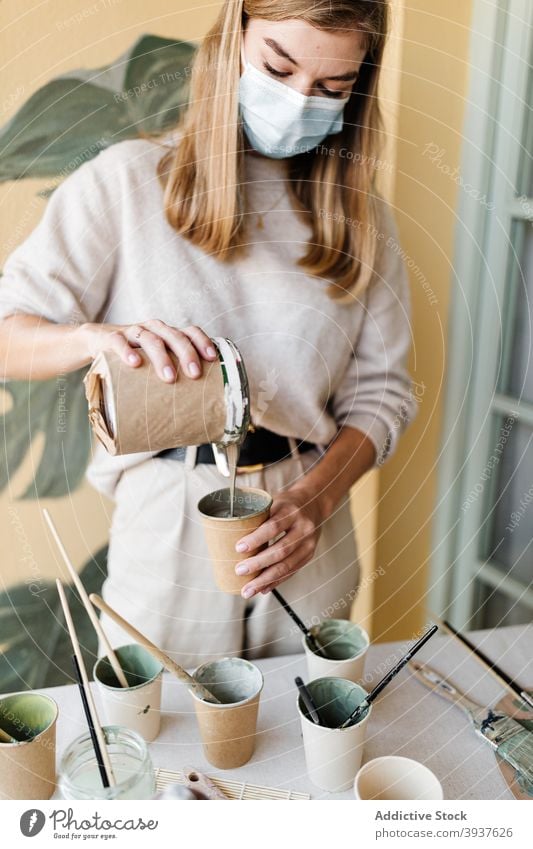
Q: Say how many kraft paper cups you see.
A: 3